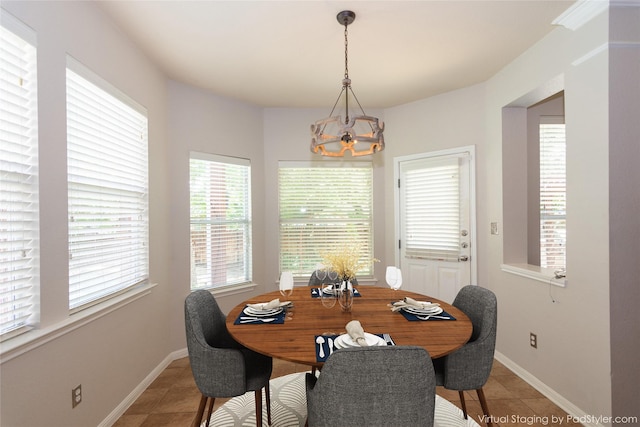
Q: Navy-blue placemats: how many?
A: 4